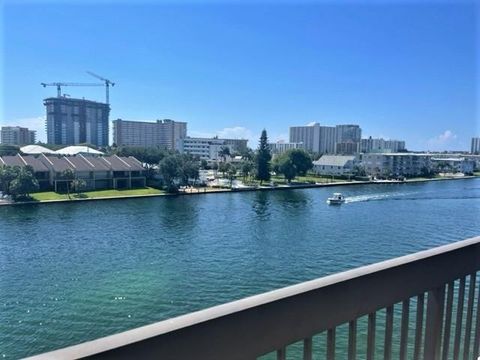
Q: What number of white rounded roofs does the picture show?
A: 2